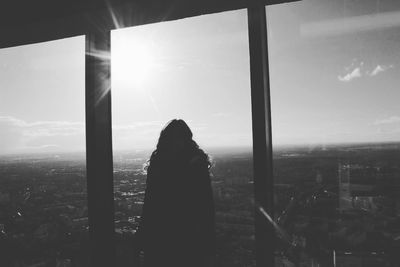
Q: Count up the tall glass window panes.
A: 3